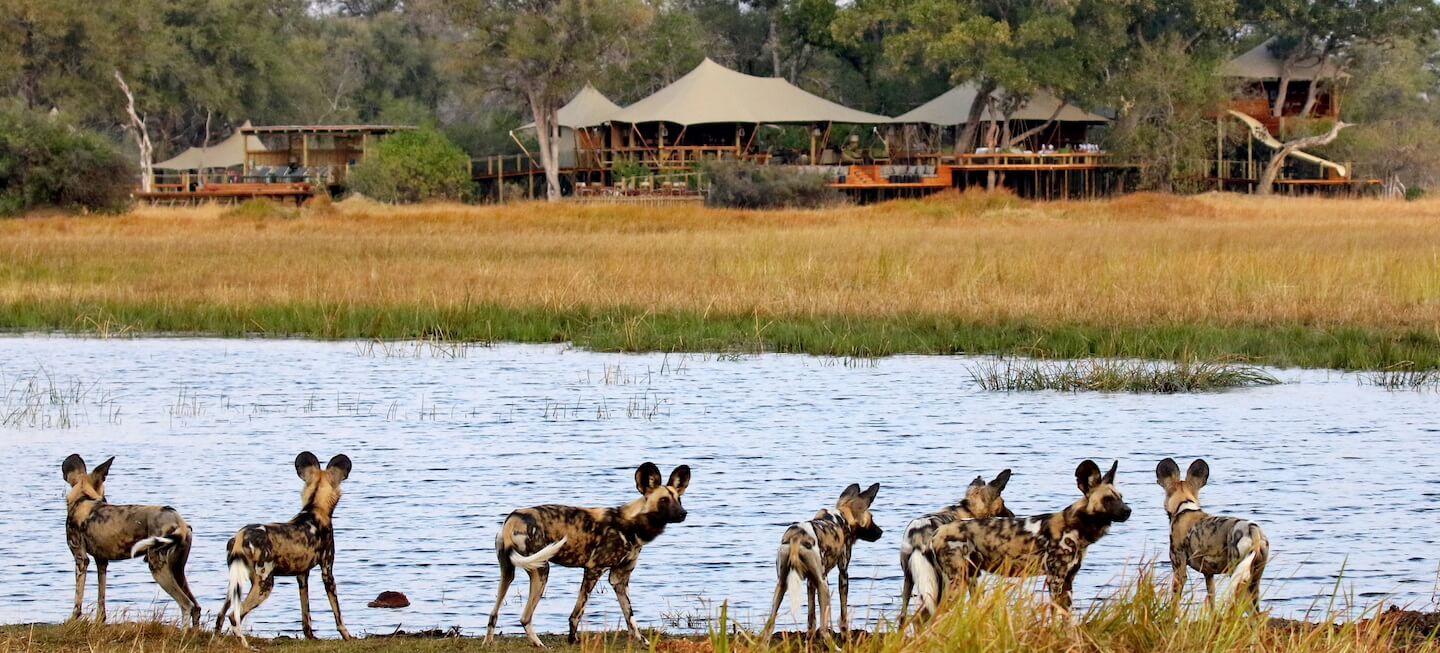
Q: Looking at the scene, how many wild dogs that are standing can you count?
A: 7